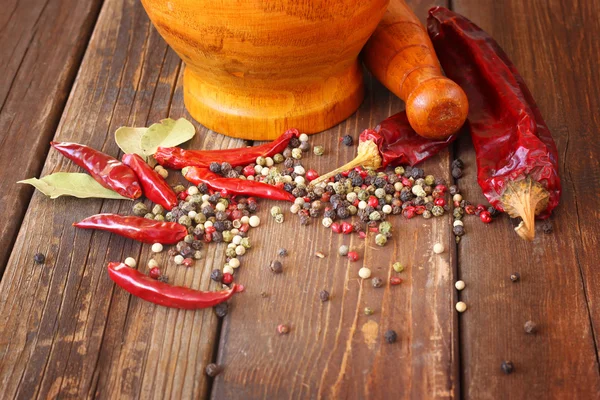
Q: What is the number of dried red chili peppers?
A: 8